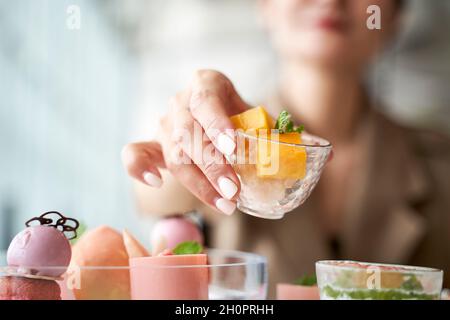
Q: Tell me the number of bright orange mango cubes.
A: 2